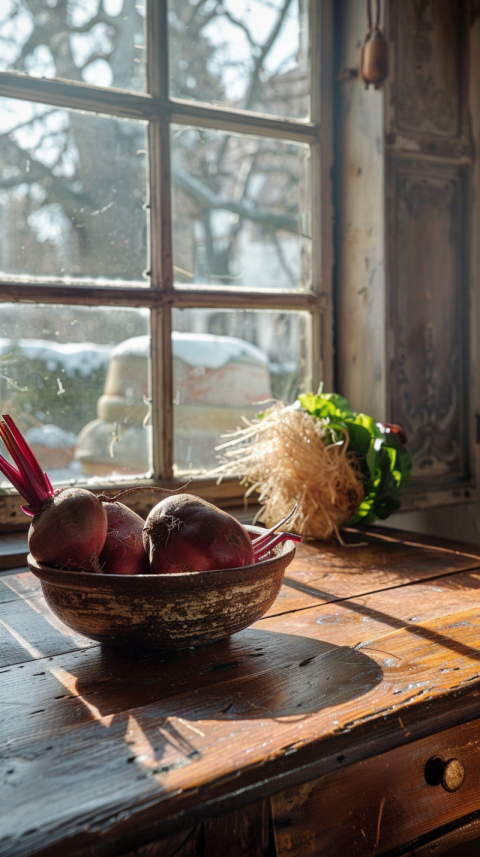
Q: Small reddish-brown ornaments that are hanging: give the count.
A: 1